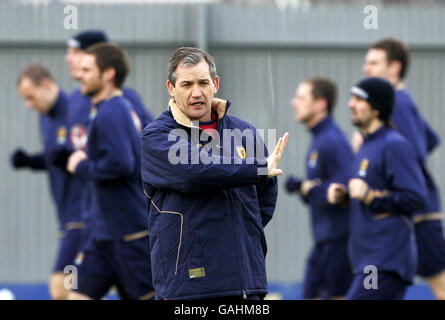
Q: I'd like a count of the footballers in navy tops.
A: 6